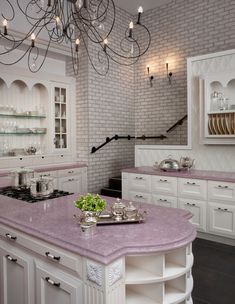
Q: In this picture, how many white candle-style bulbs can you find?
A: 9